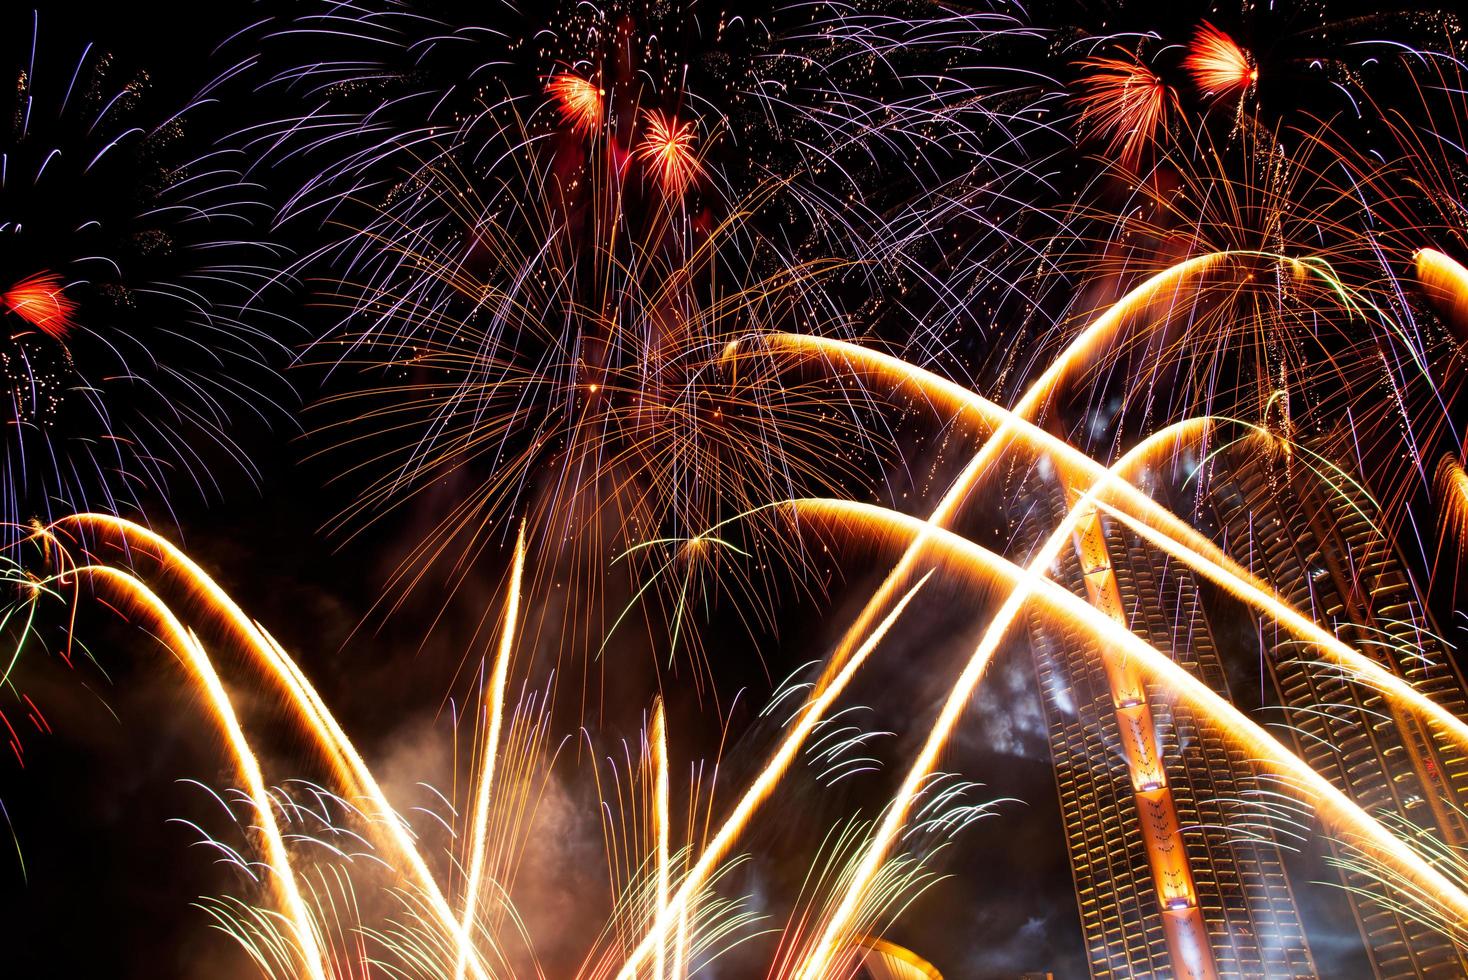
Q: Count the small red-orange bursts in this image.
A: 5